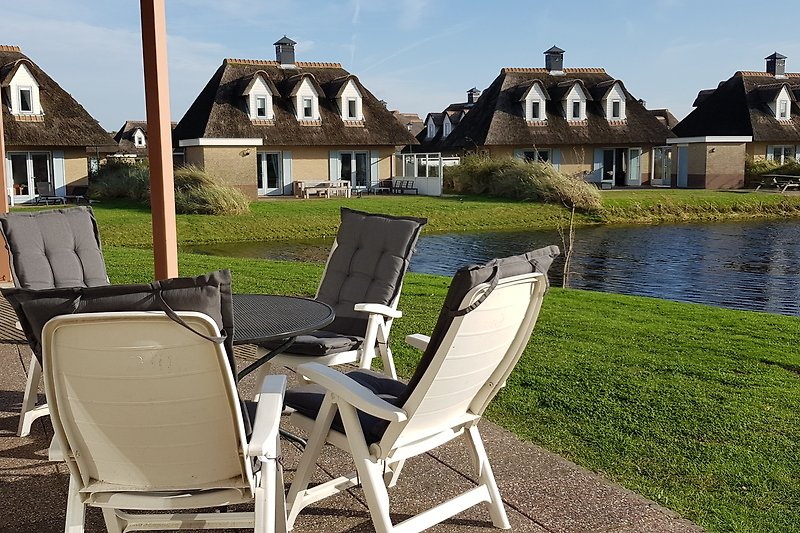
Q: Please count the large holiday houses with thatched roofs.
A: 4